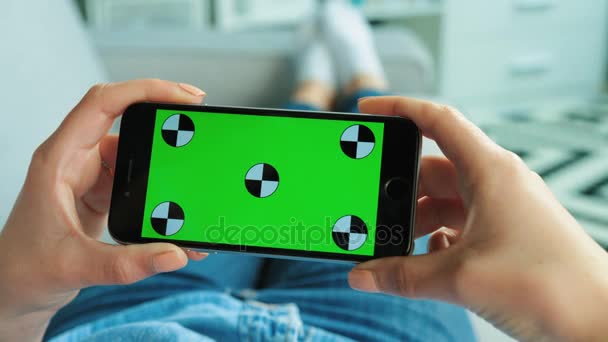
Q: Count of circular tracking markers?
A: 5